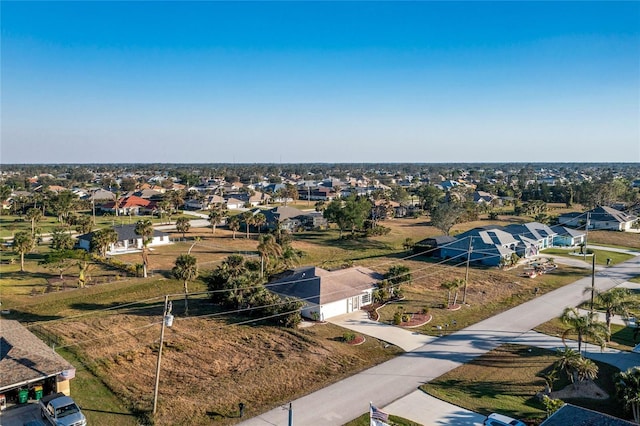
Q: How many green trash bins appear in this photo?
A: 2